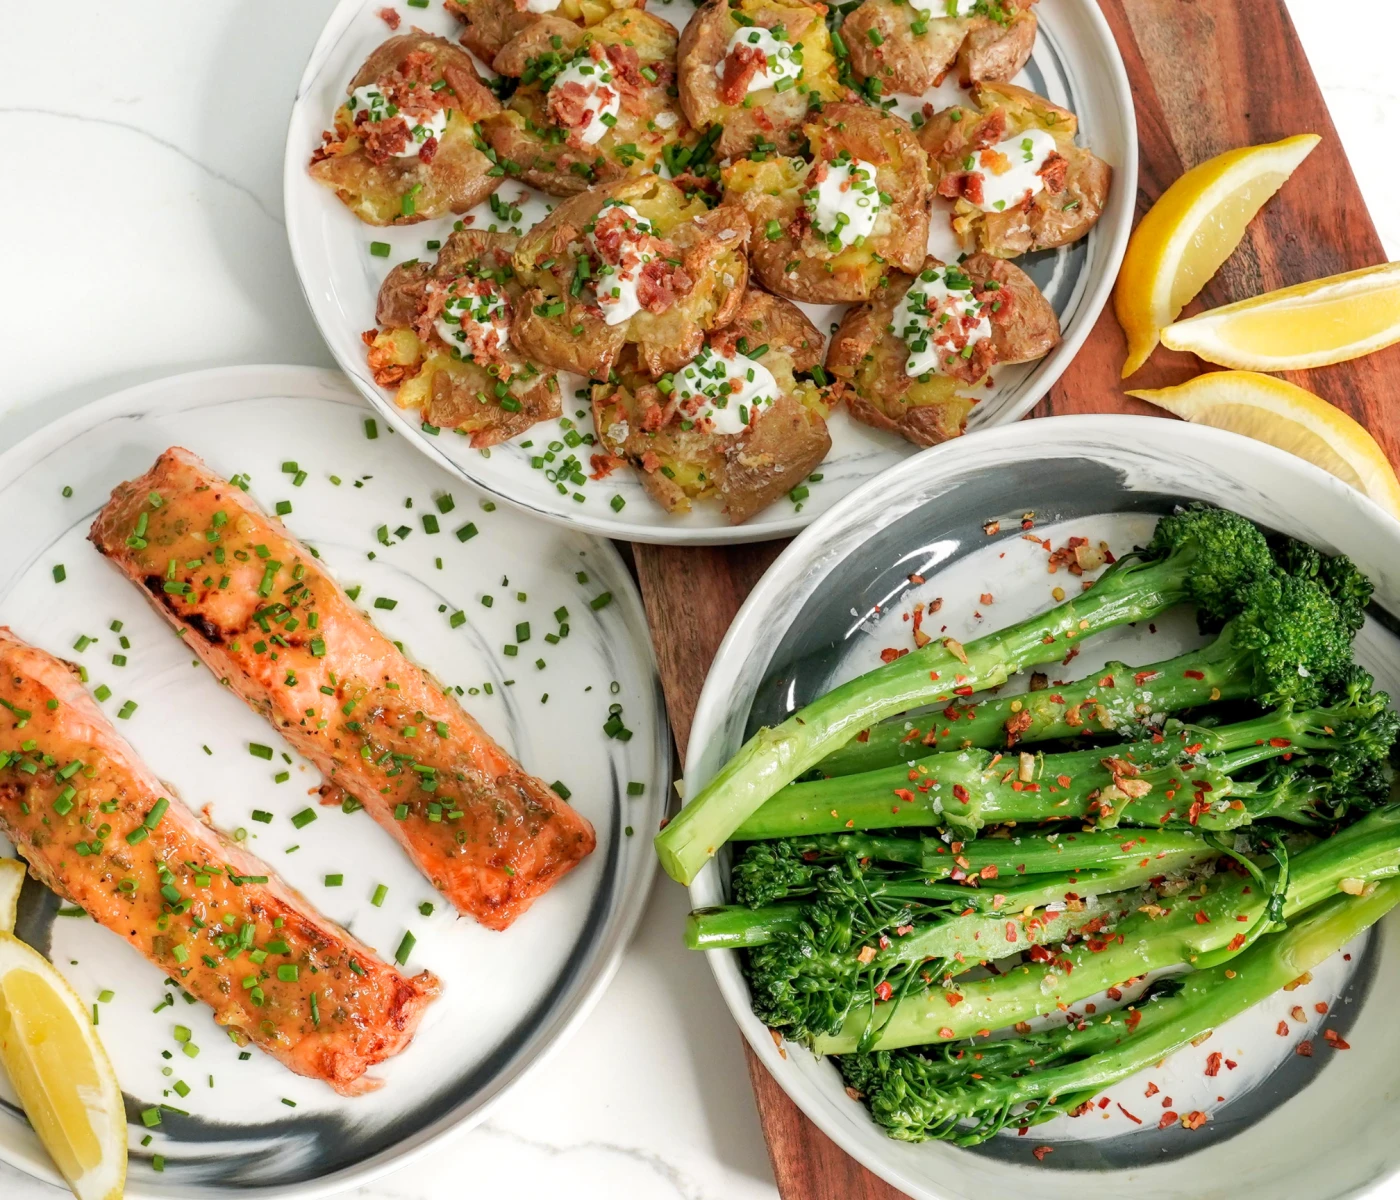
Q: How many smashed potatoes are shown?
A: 11